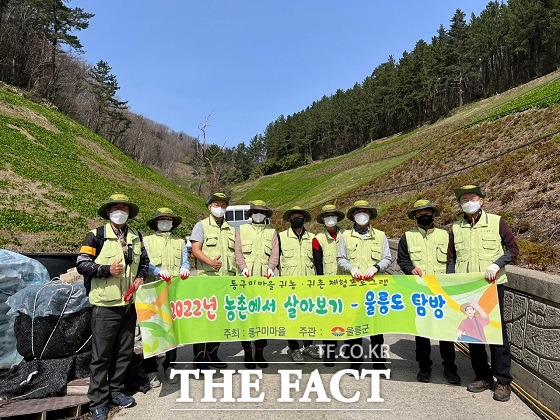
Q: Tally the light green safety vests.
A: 9